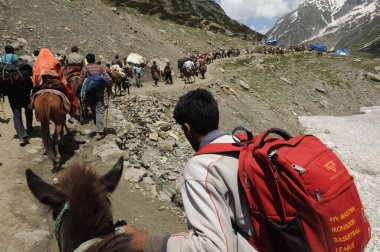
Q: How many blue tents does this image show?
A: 3